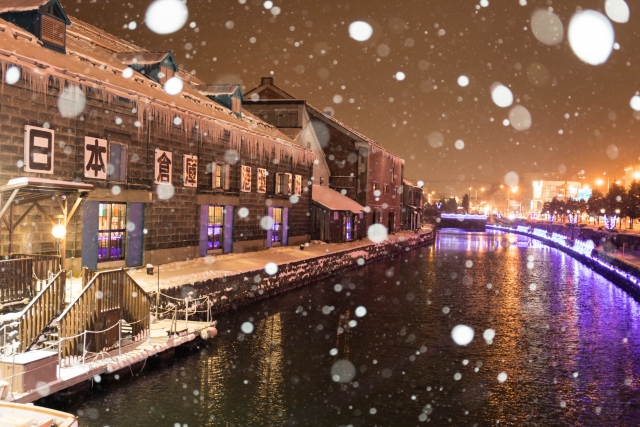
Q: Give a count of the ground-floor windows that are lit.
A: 4